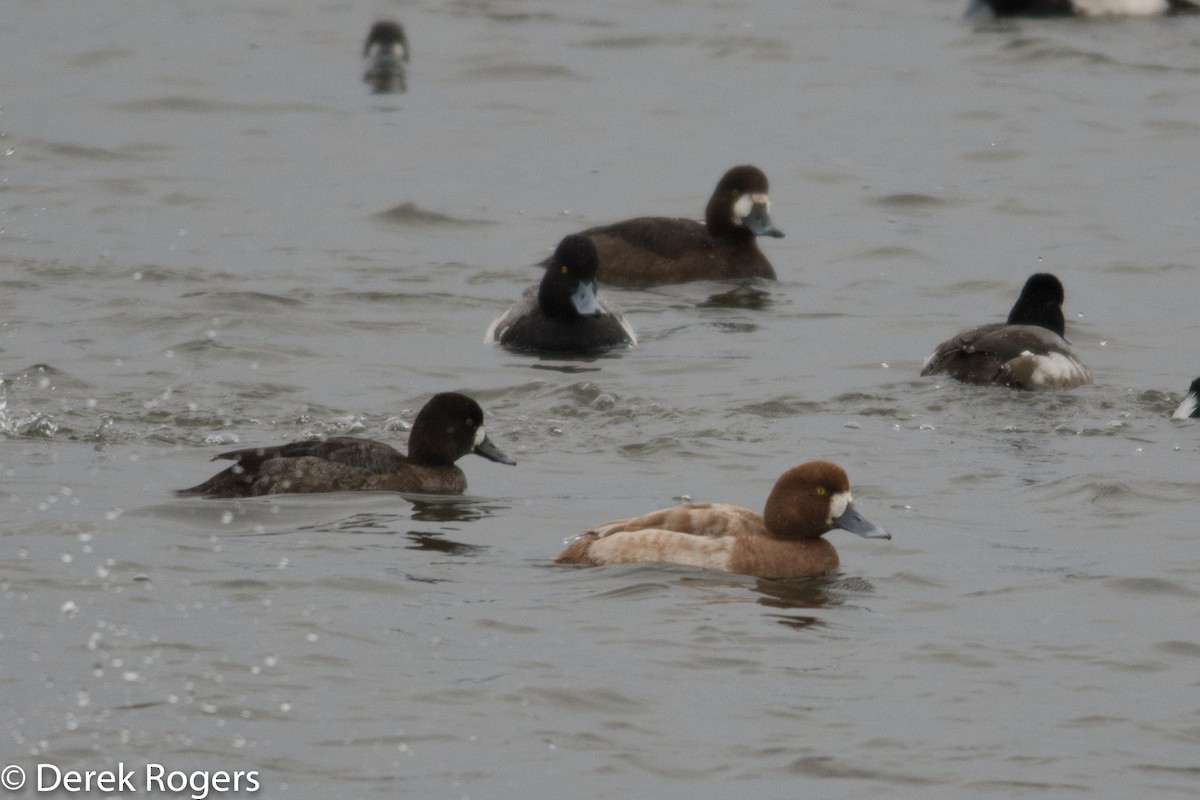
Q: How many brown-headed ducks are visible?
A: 3